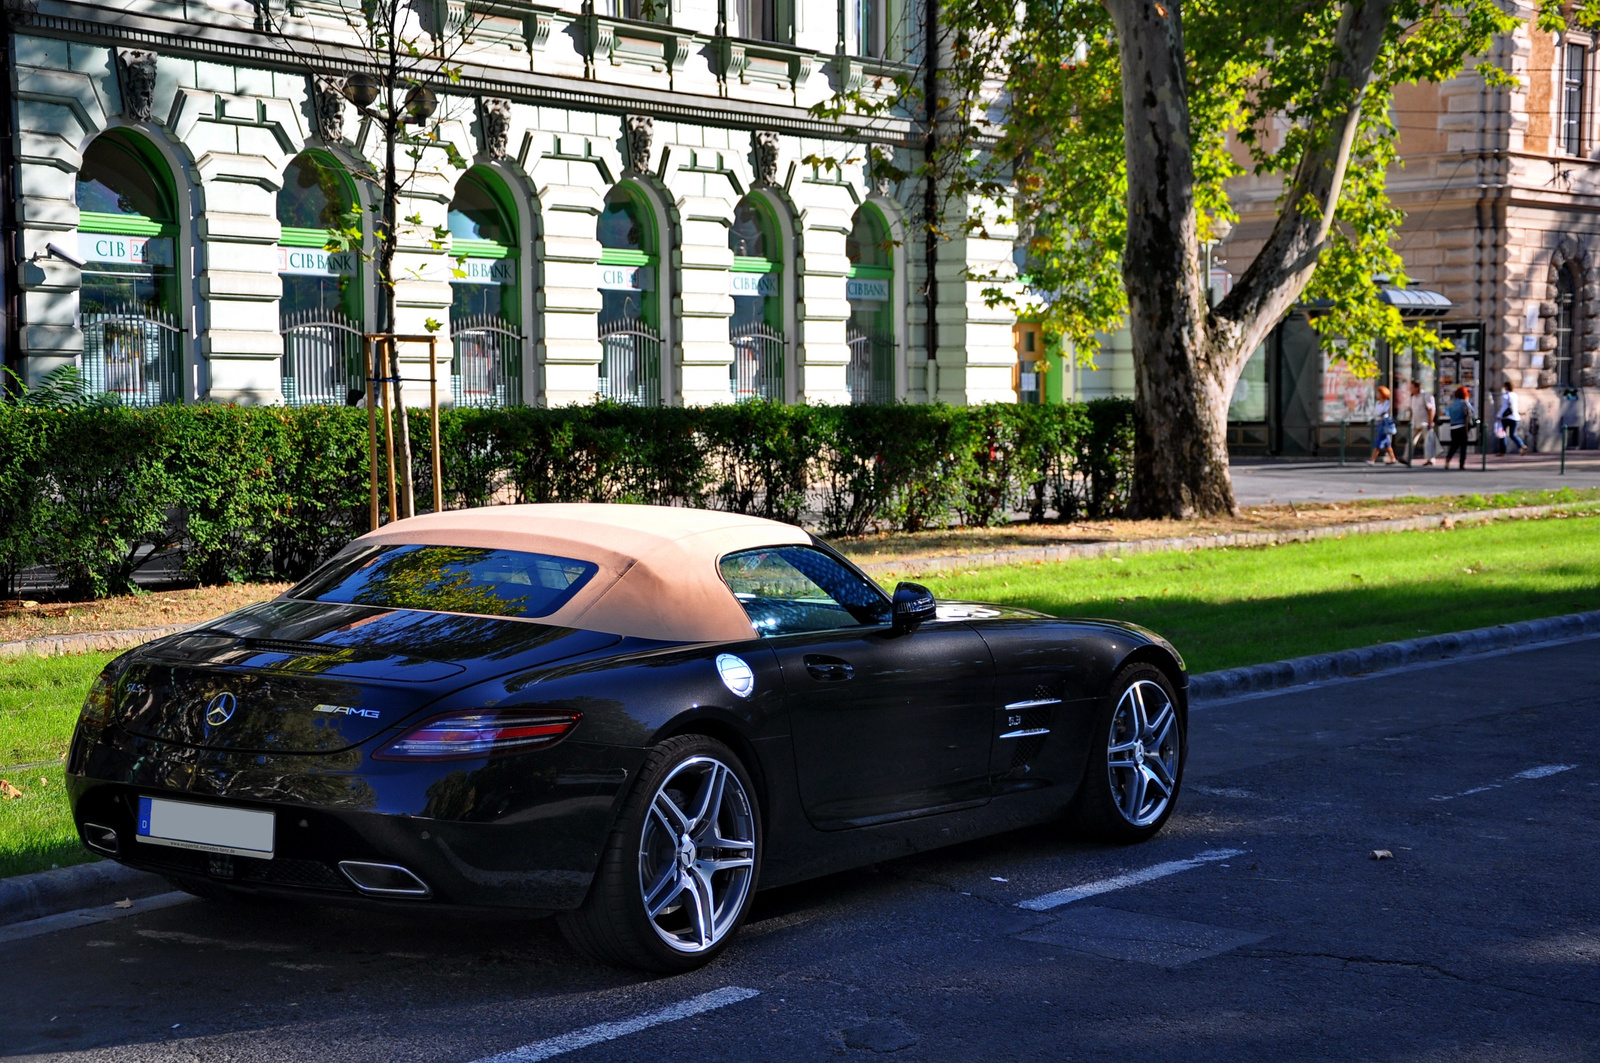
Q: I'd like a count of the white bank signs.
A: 6